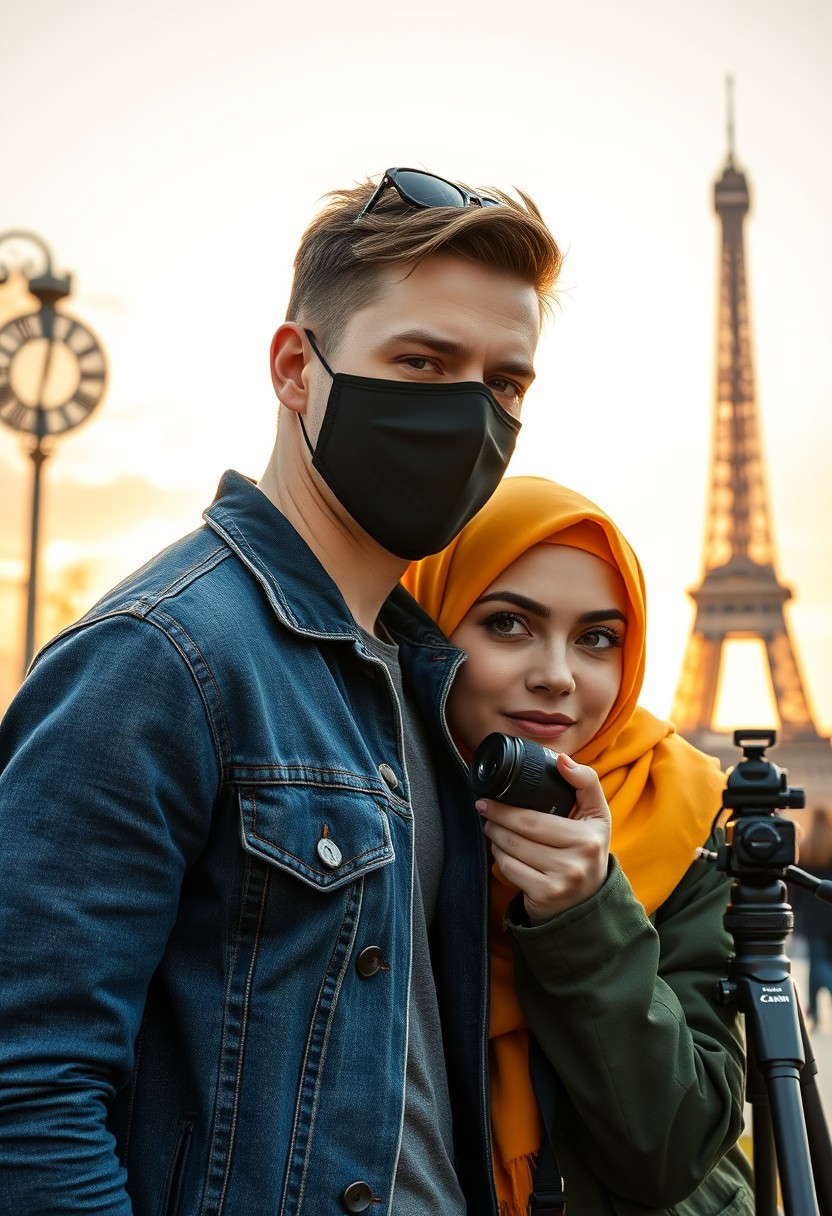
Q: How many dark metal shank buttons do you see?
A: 2